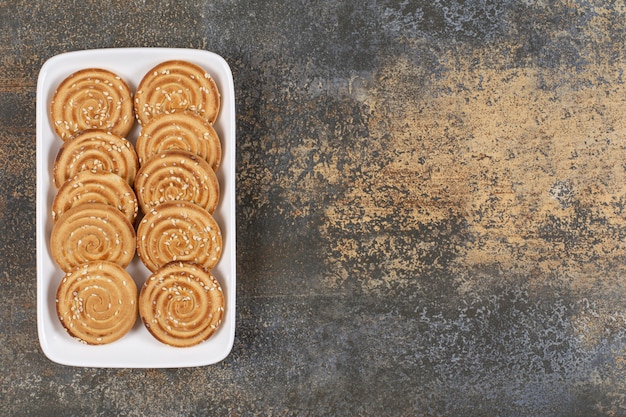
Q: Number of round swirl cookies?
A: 10